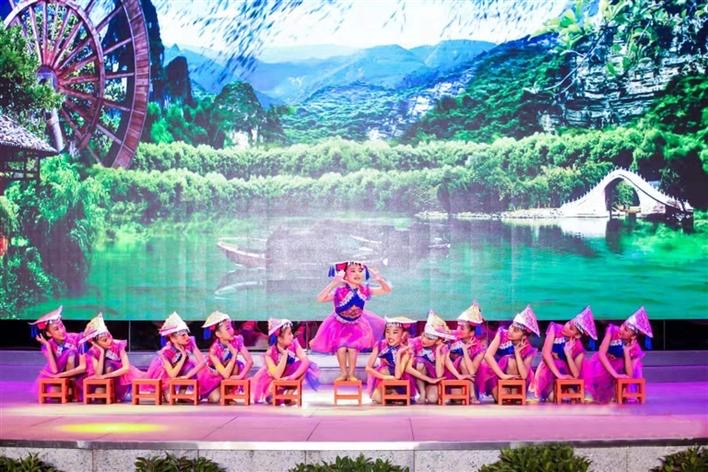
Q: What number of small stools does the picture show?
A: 12